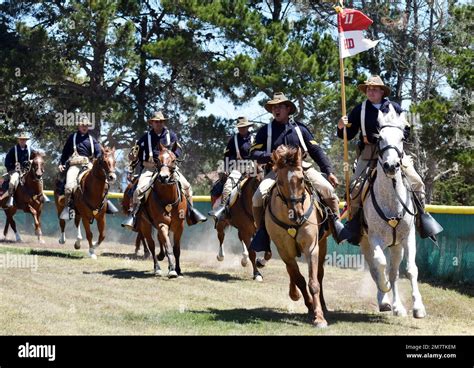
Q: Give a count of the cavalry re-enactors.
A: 6